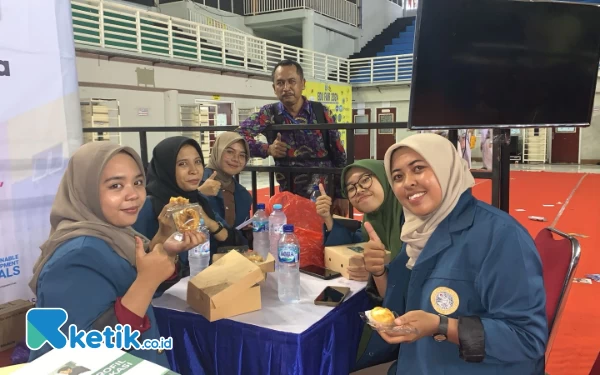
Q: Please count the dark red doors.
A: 4